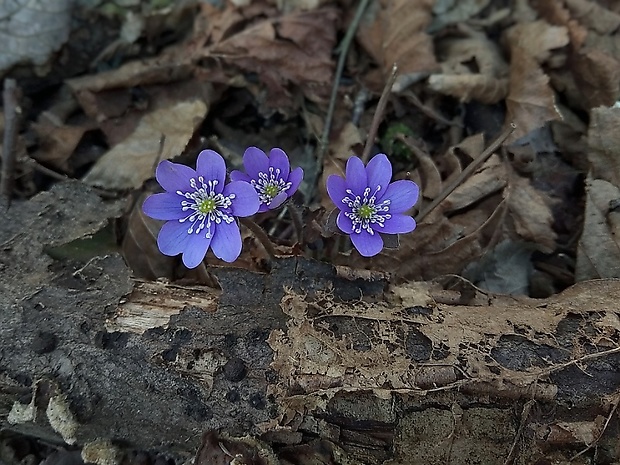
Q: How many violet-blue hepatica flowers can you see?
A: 3